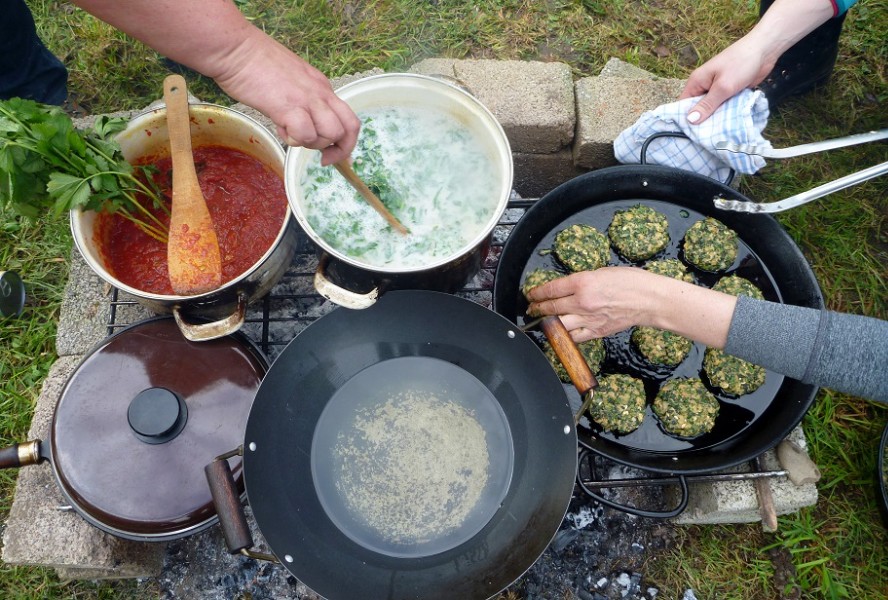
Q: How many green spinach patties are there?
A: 11